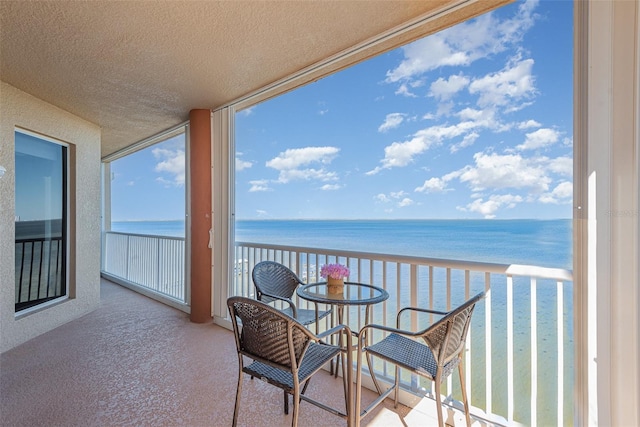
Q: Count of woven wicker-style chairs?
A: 3